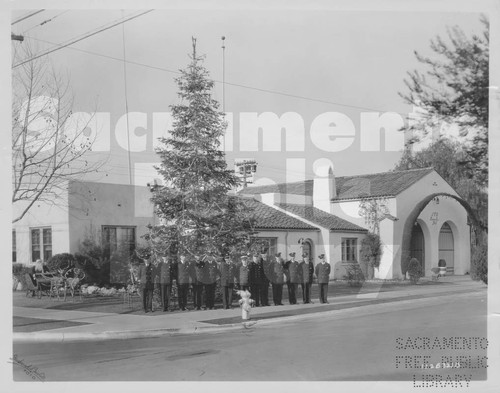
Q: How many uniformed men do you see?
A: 13